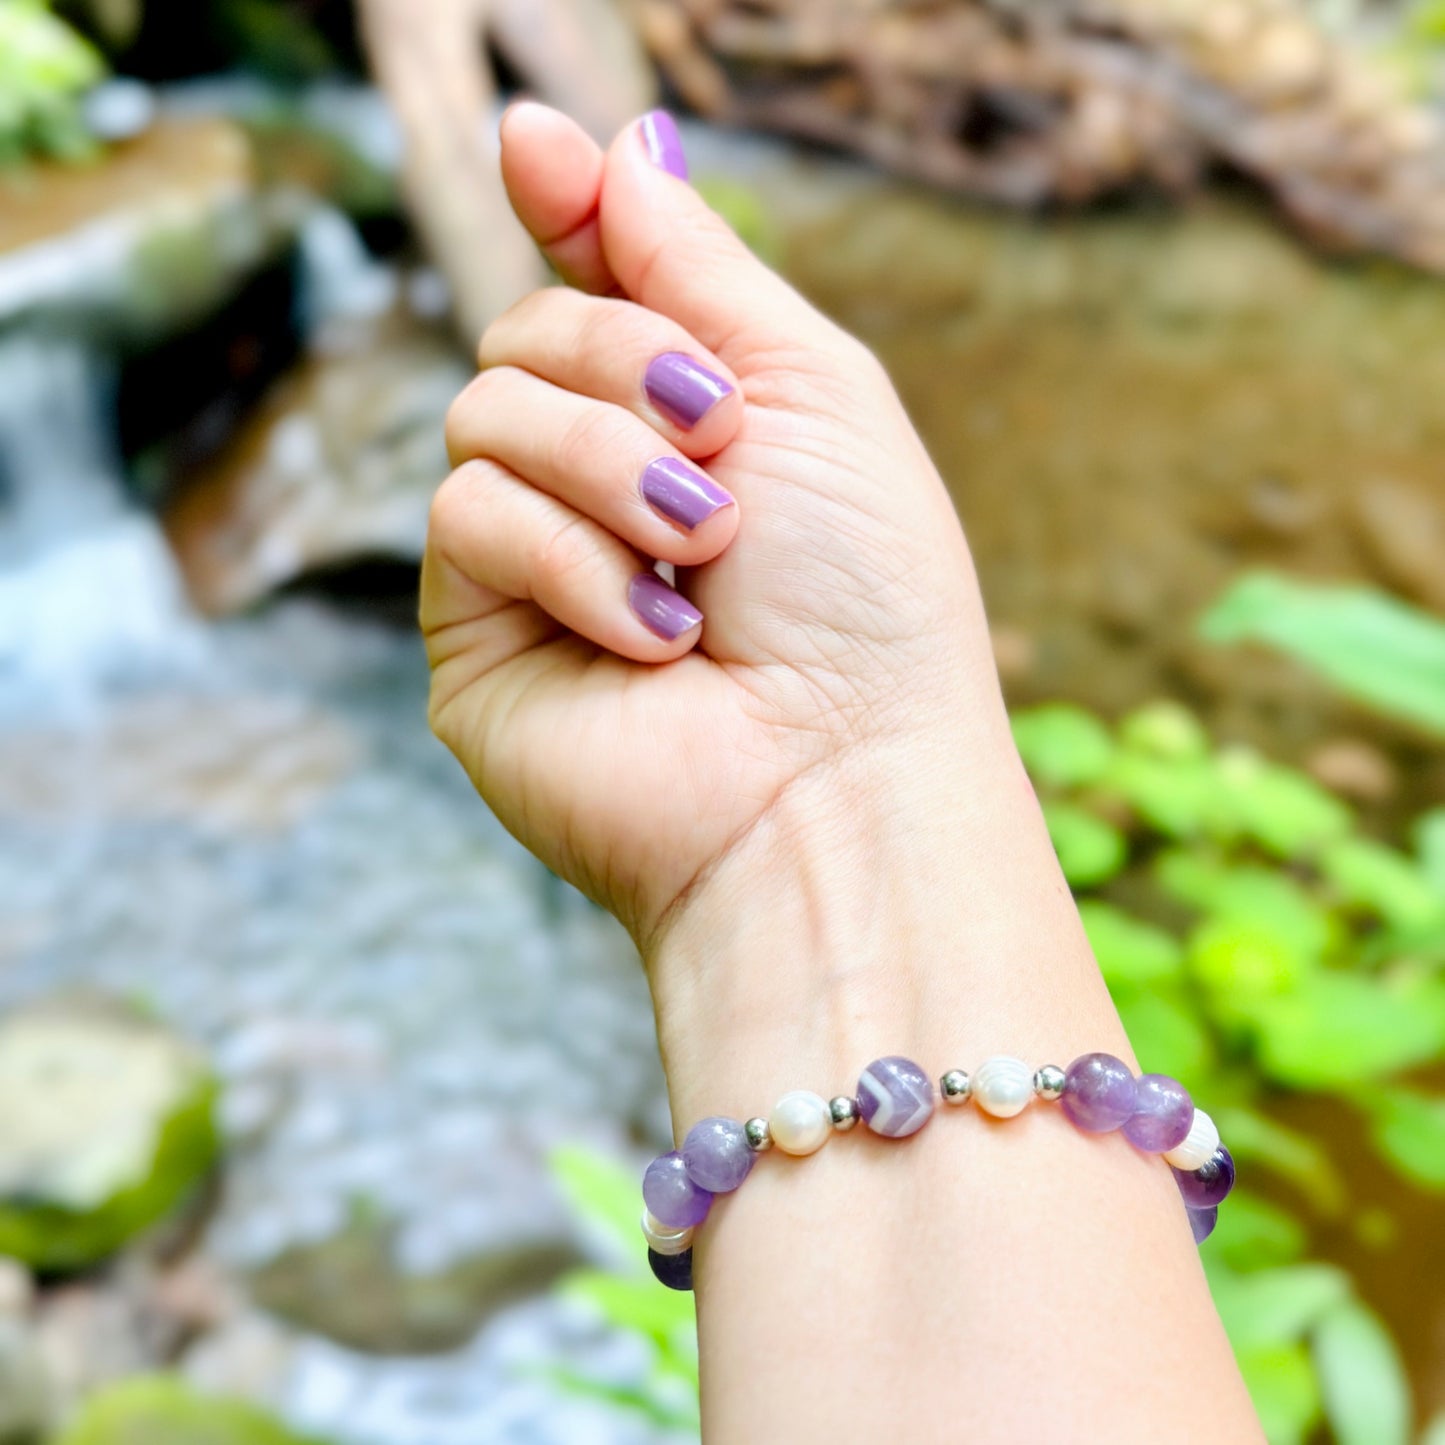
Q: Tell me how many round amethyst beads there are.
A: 8